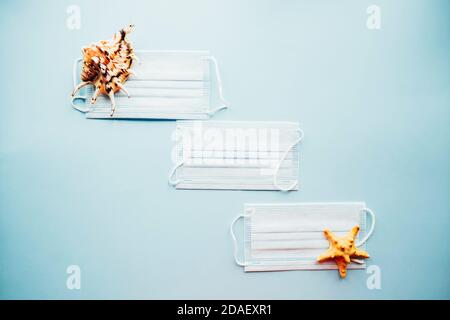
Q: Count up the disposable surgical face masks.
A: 3